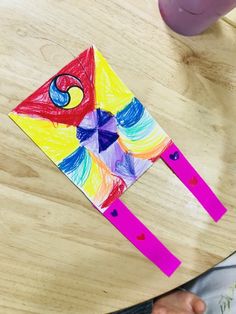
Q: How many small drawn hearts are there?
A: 4